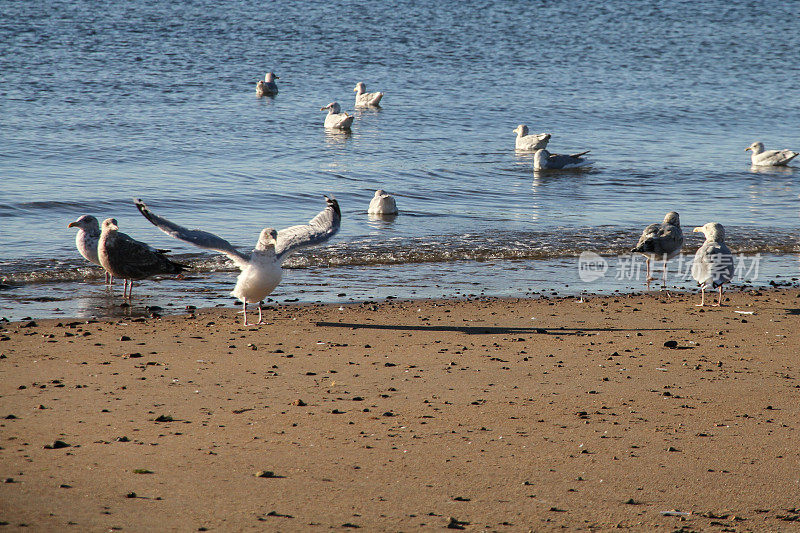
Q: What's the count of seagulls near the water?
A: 12